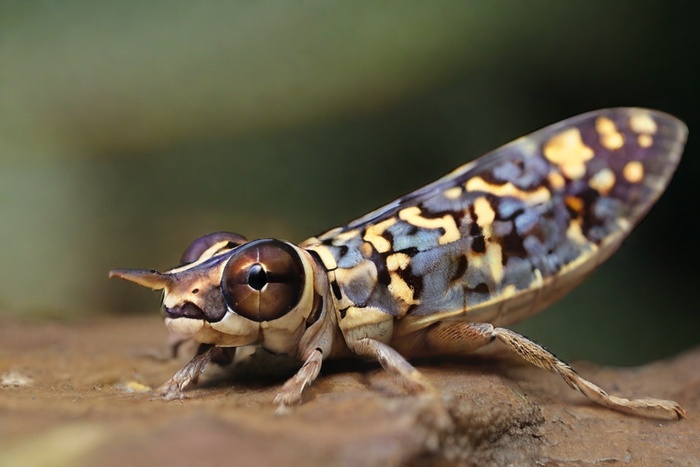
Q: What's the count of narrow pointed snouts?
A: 1